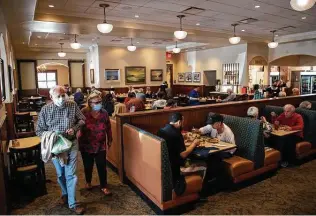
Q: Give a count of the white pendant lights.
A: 9